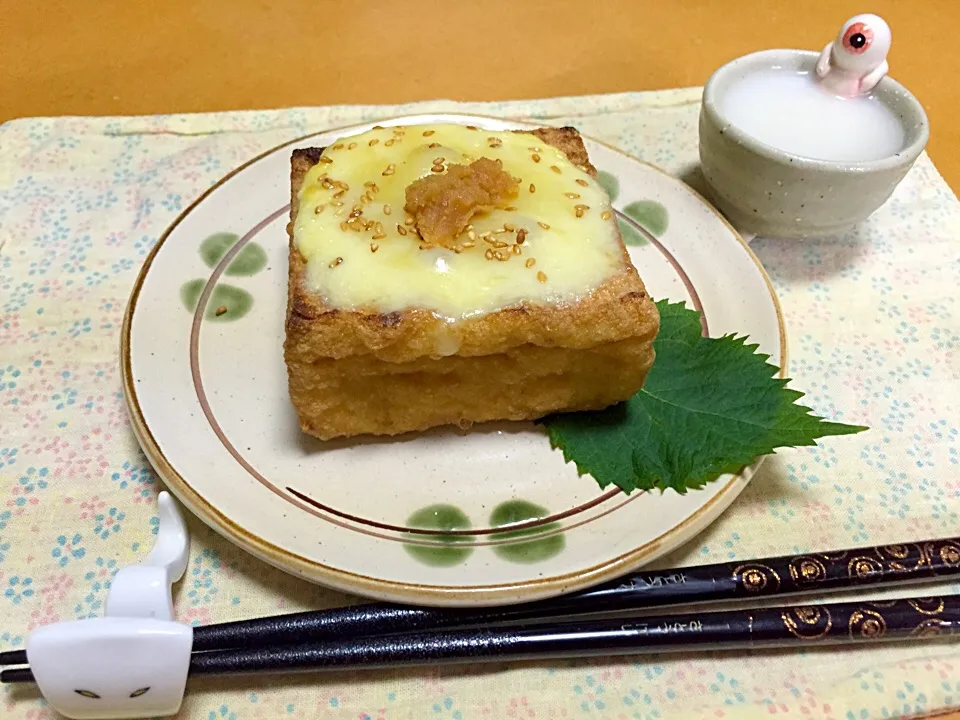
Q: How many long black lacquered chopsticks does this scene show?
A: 2